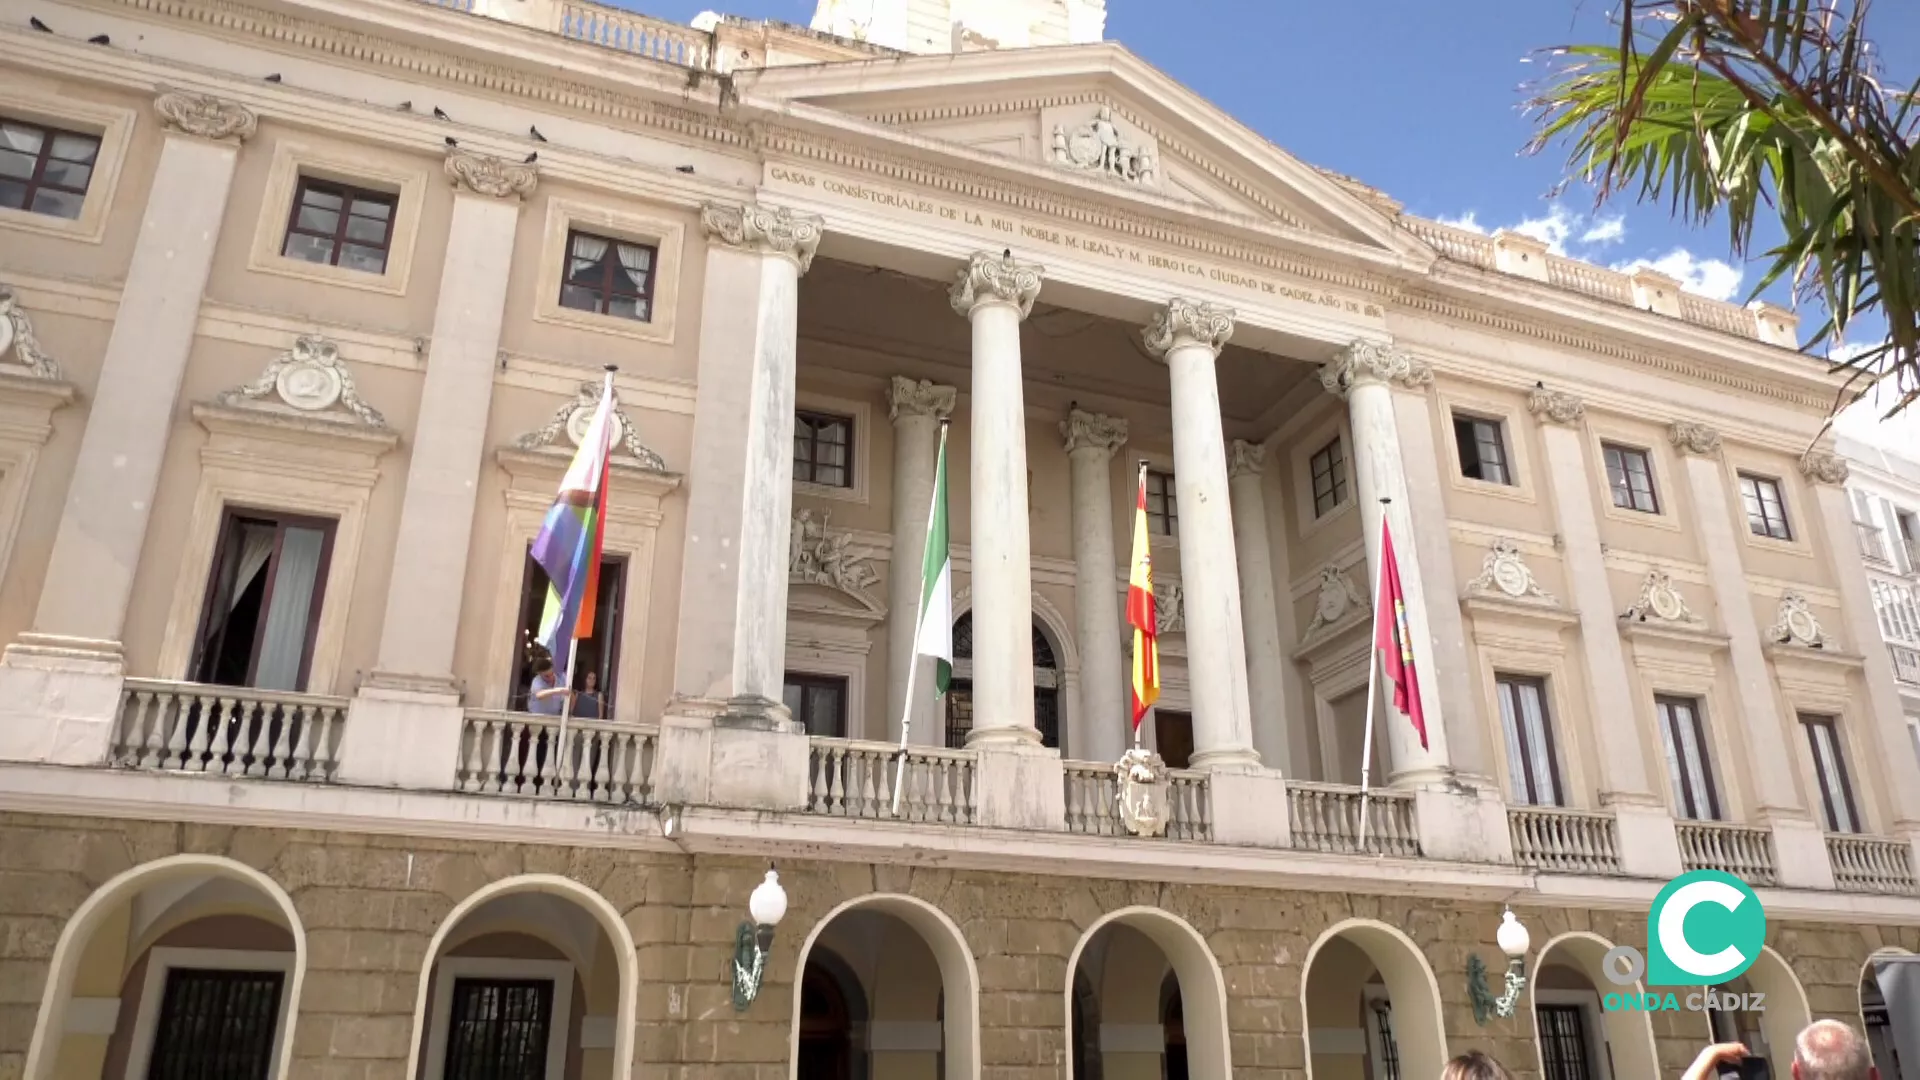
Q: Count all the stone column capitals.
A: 12